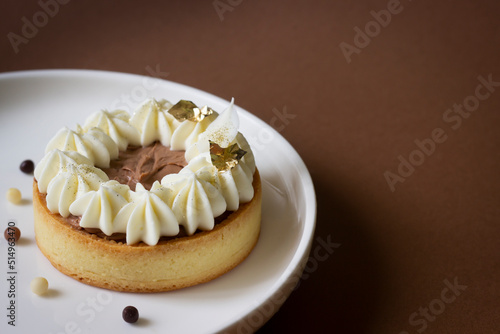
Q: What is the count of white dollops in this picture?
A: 11